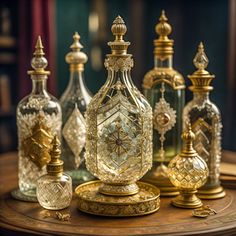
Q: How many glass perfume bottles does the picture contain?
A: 7